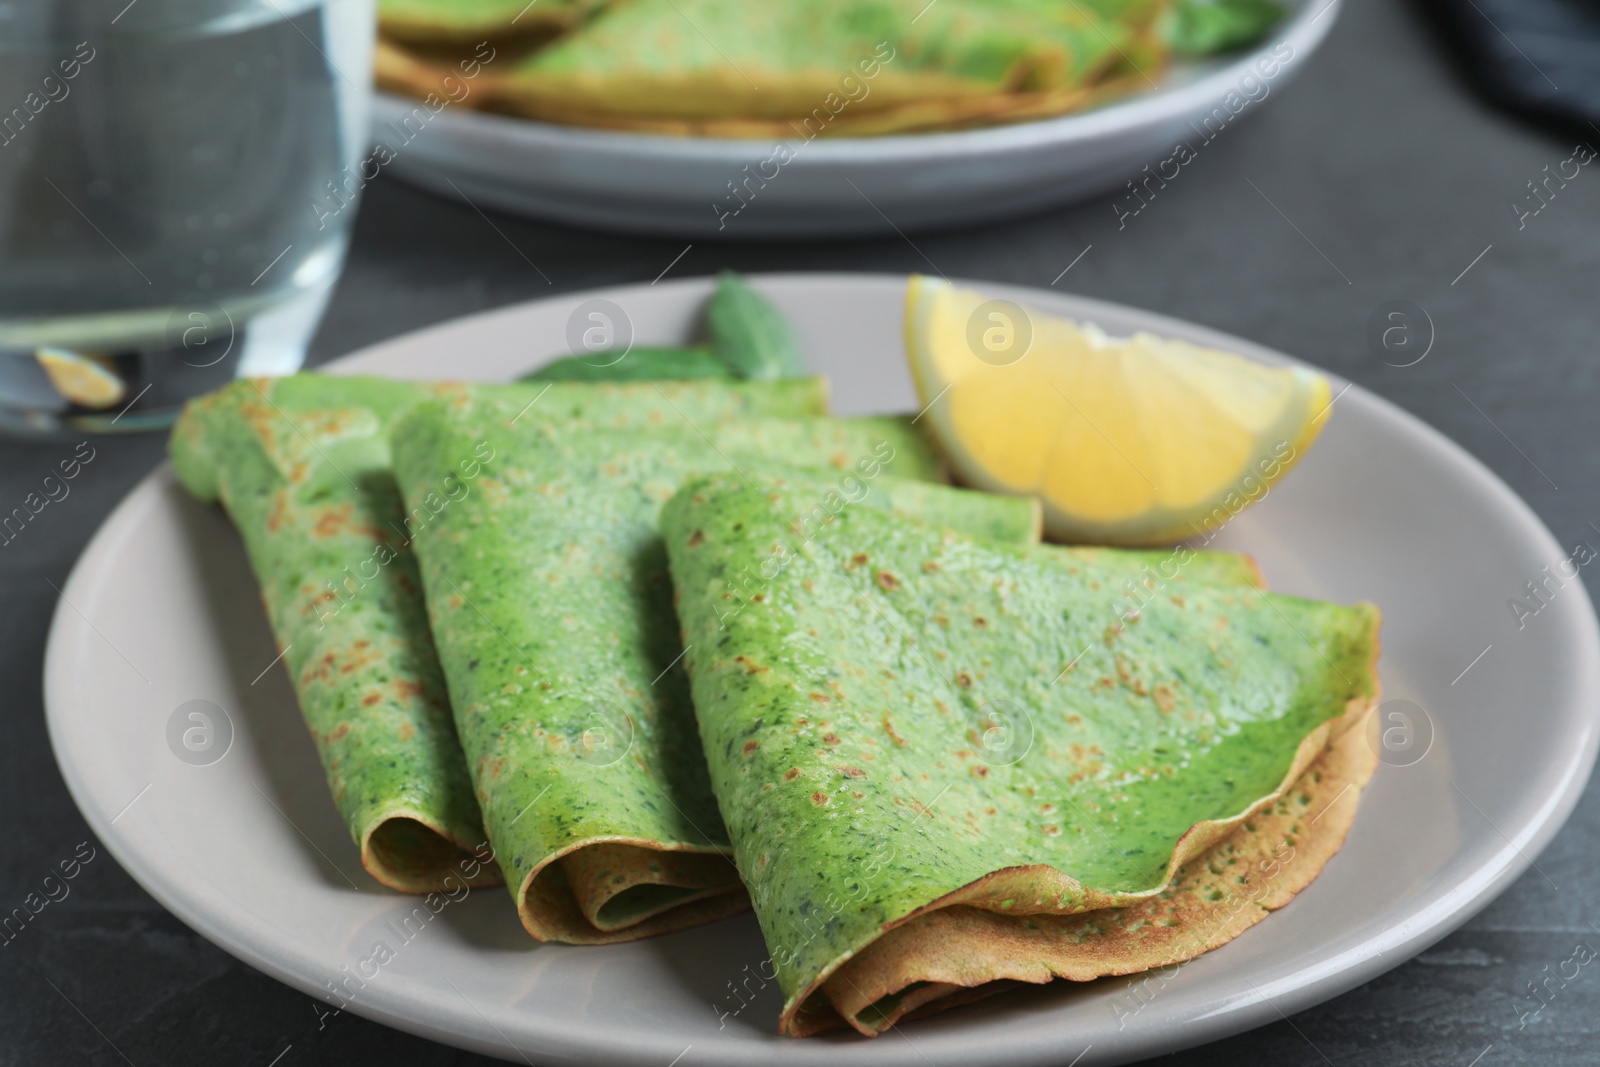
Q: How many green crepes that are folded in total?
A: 3